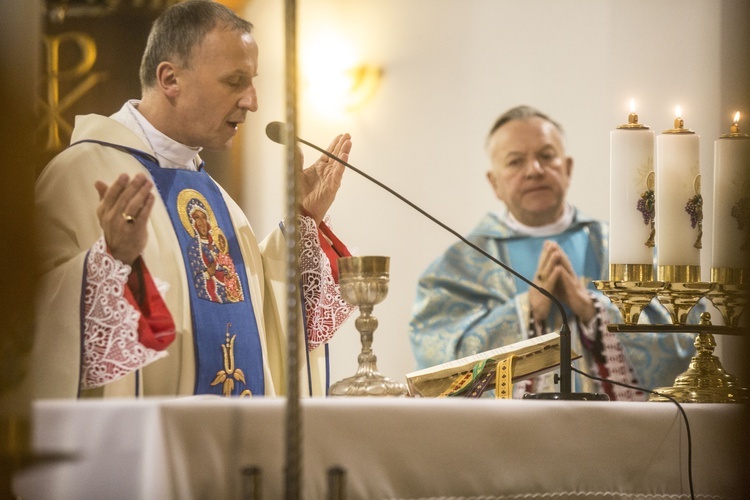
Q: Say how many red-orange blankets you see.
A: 0